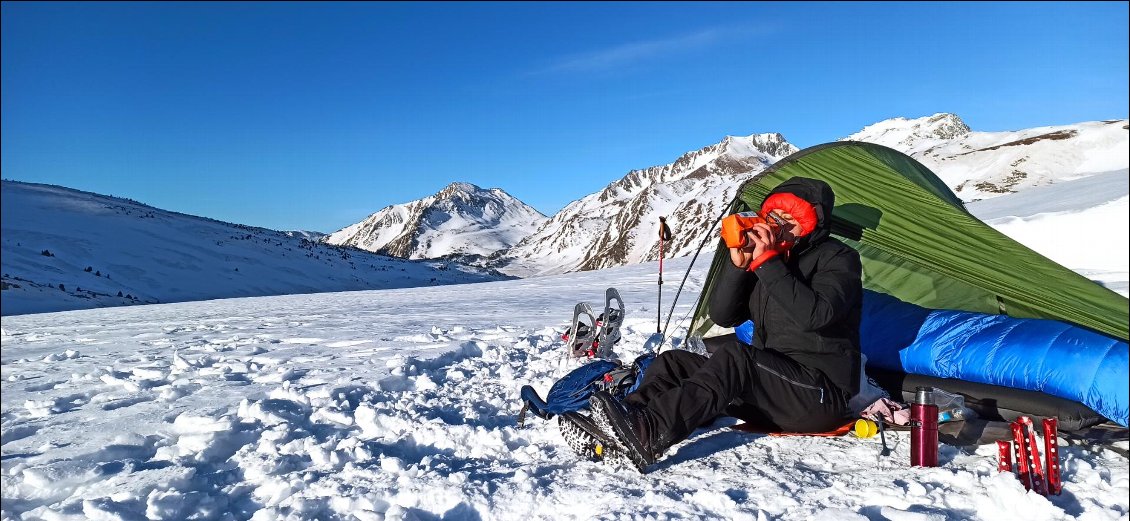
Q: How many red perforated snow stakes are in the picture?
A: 4